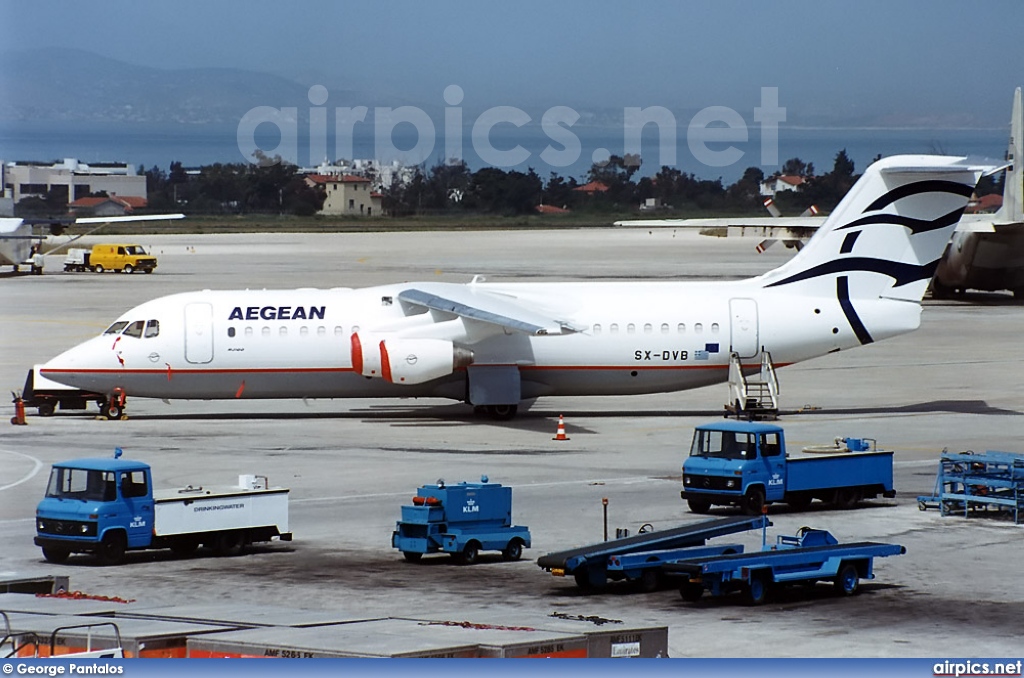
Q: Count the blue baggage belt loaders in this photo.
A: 2